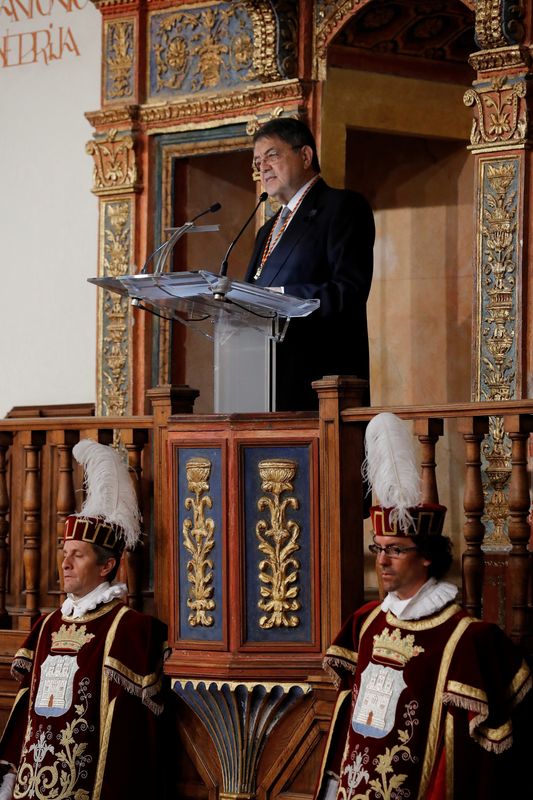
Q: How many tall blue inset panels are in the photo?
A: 2